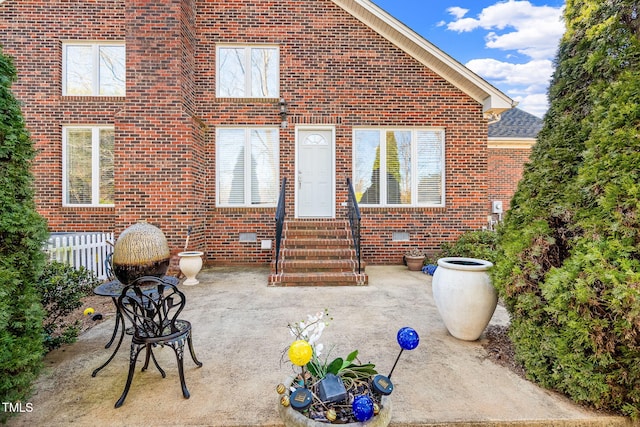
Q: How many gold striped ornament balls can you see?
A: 4